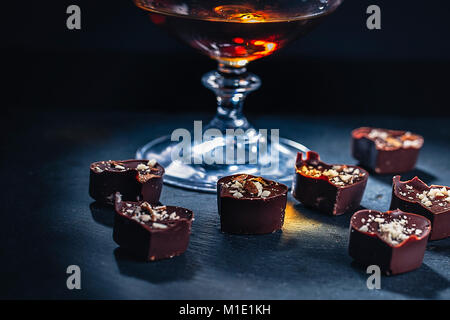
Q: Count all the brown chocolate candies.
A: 7